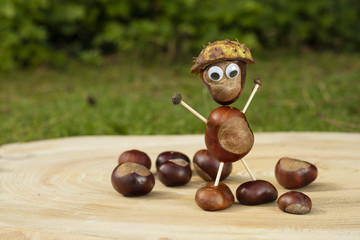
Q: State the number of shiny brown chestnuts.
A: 11